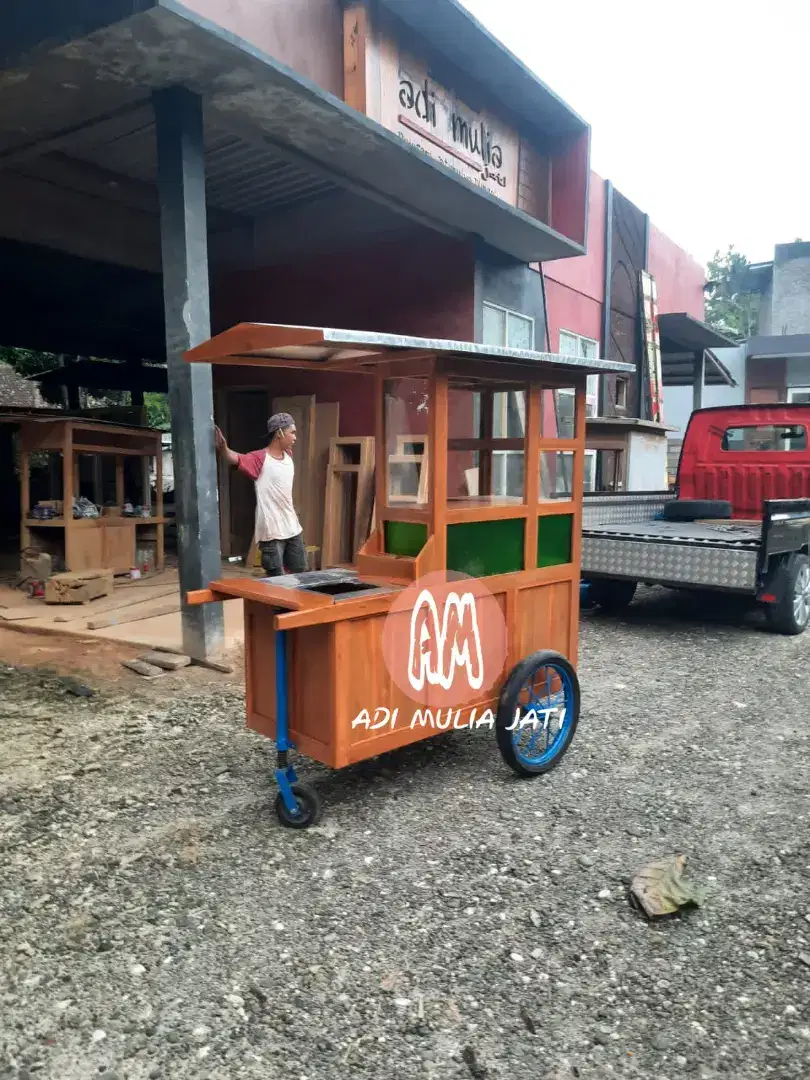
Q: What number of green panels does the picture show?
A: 3